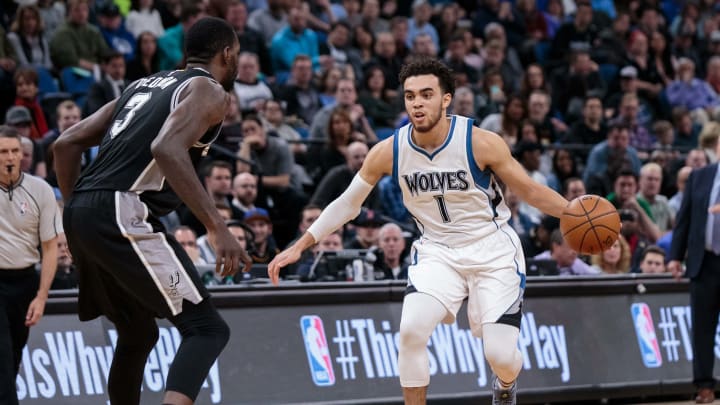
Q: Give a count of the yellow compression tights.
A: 0